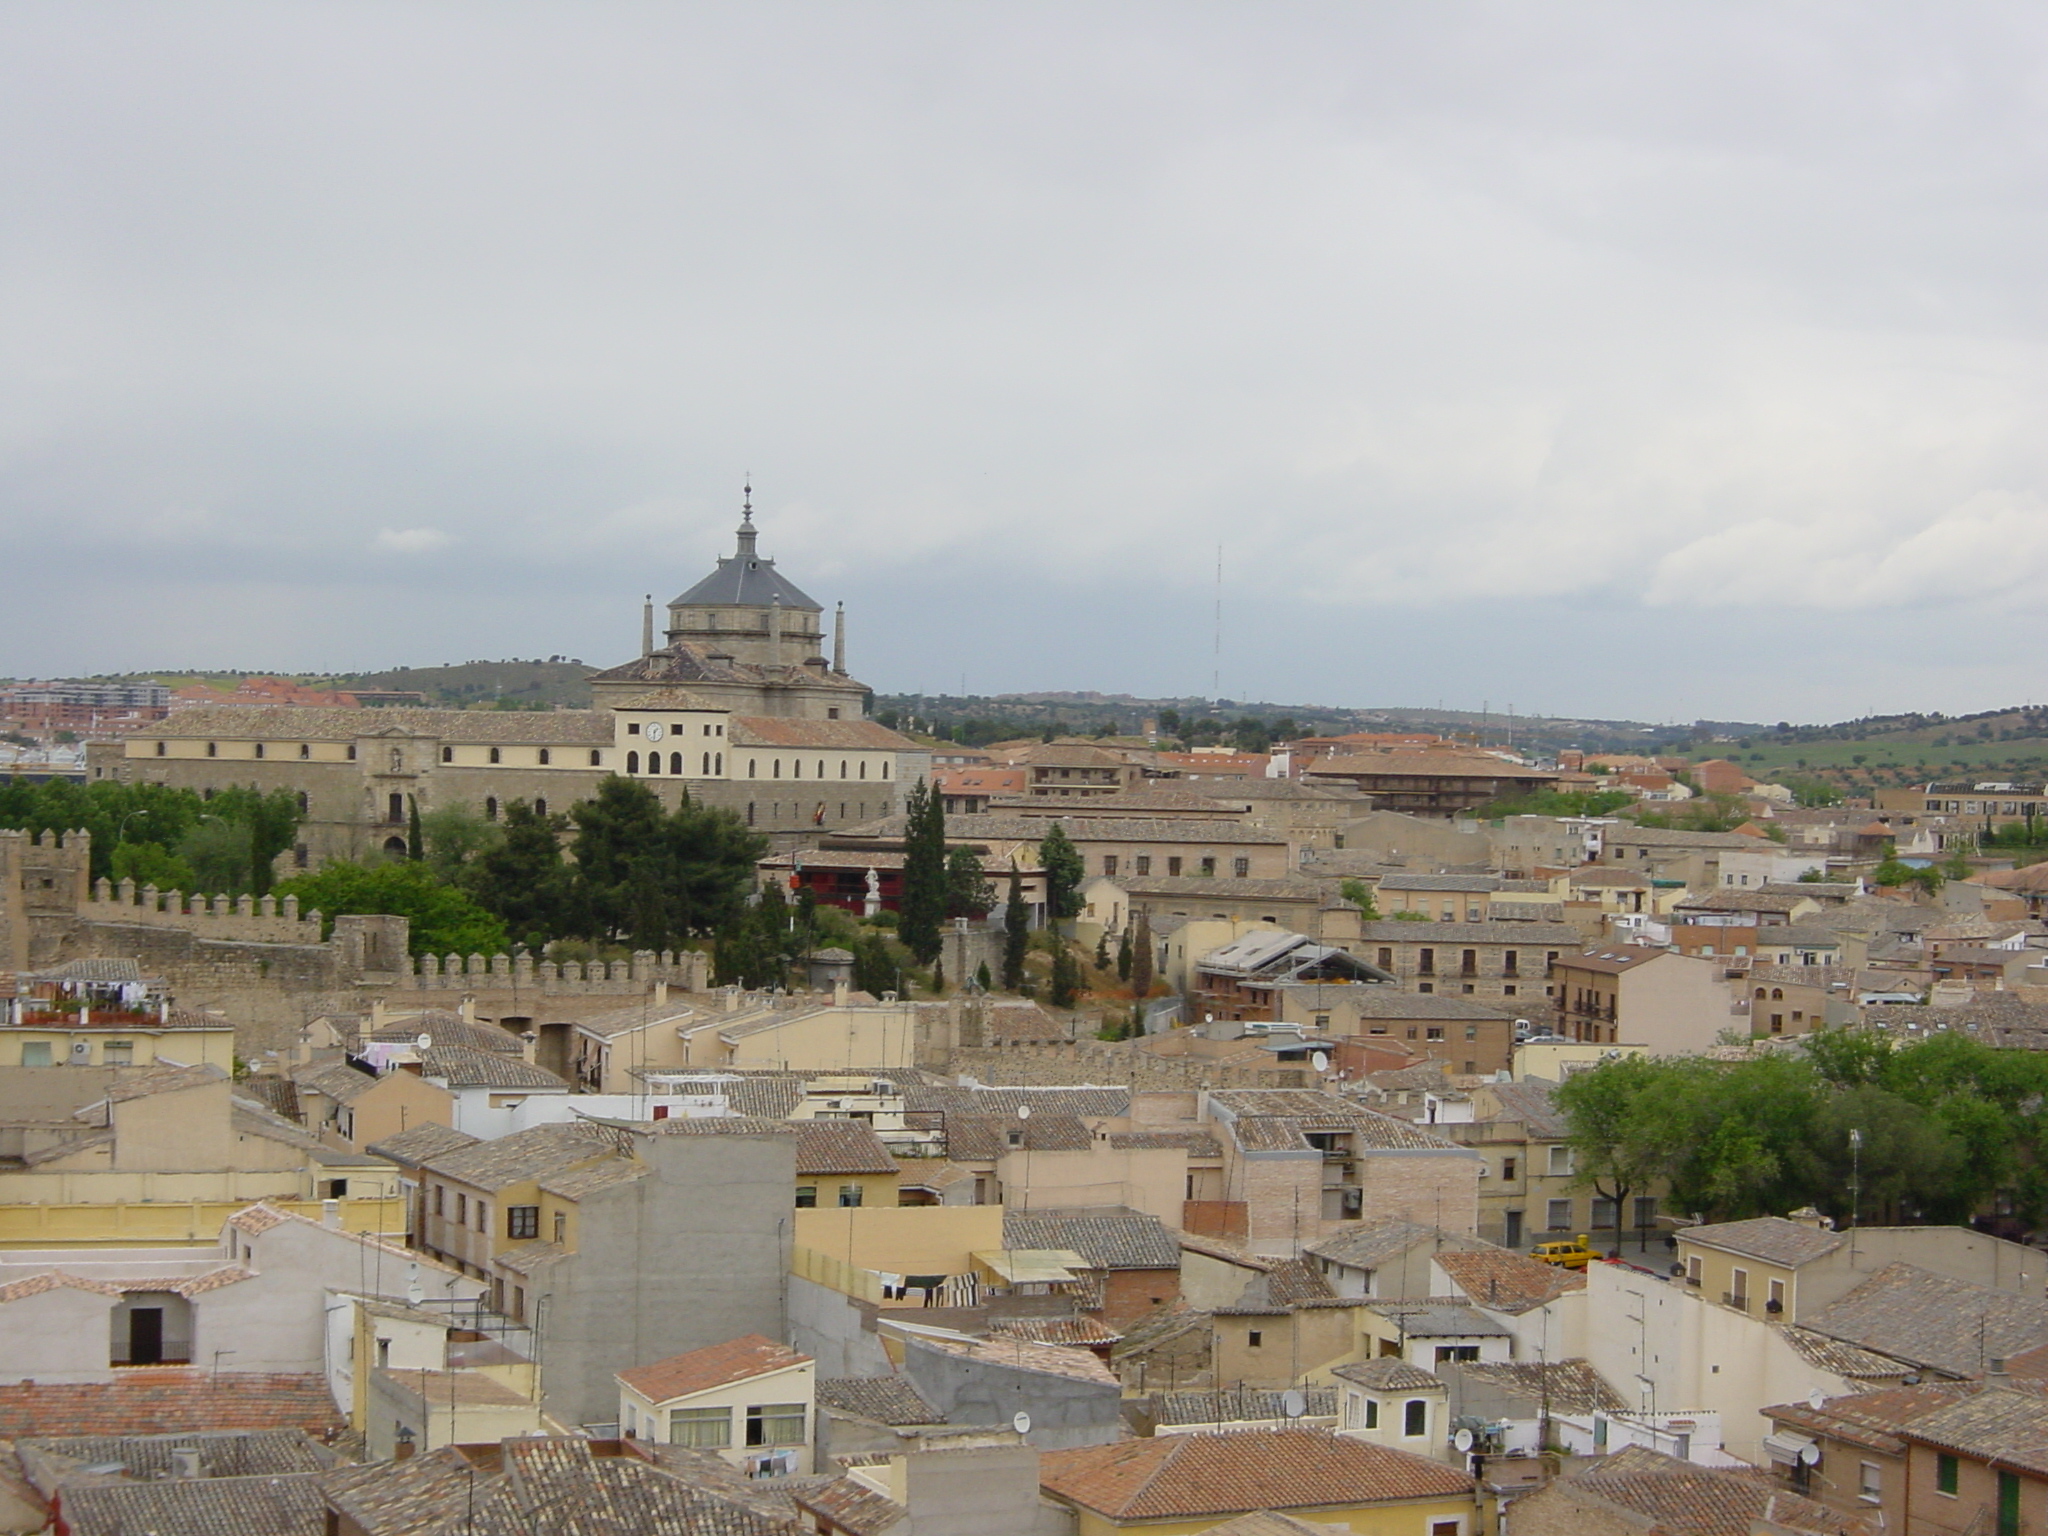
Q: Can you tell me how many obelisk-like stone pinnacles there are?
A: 3